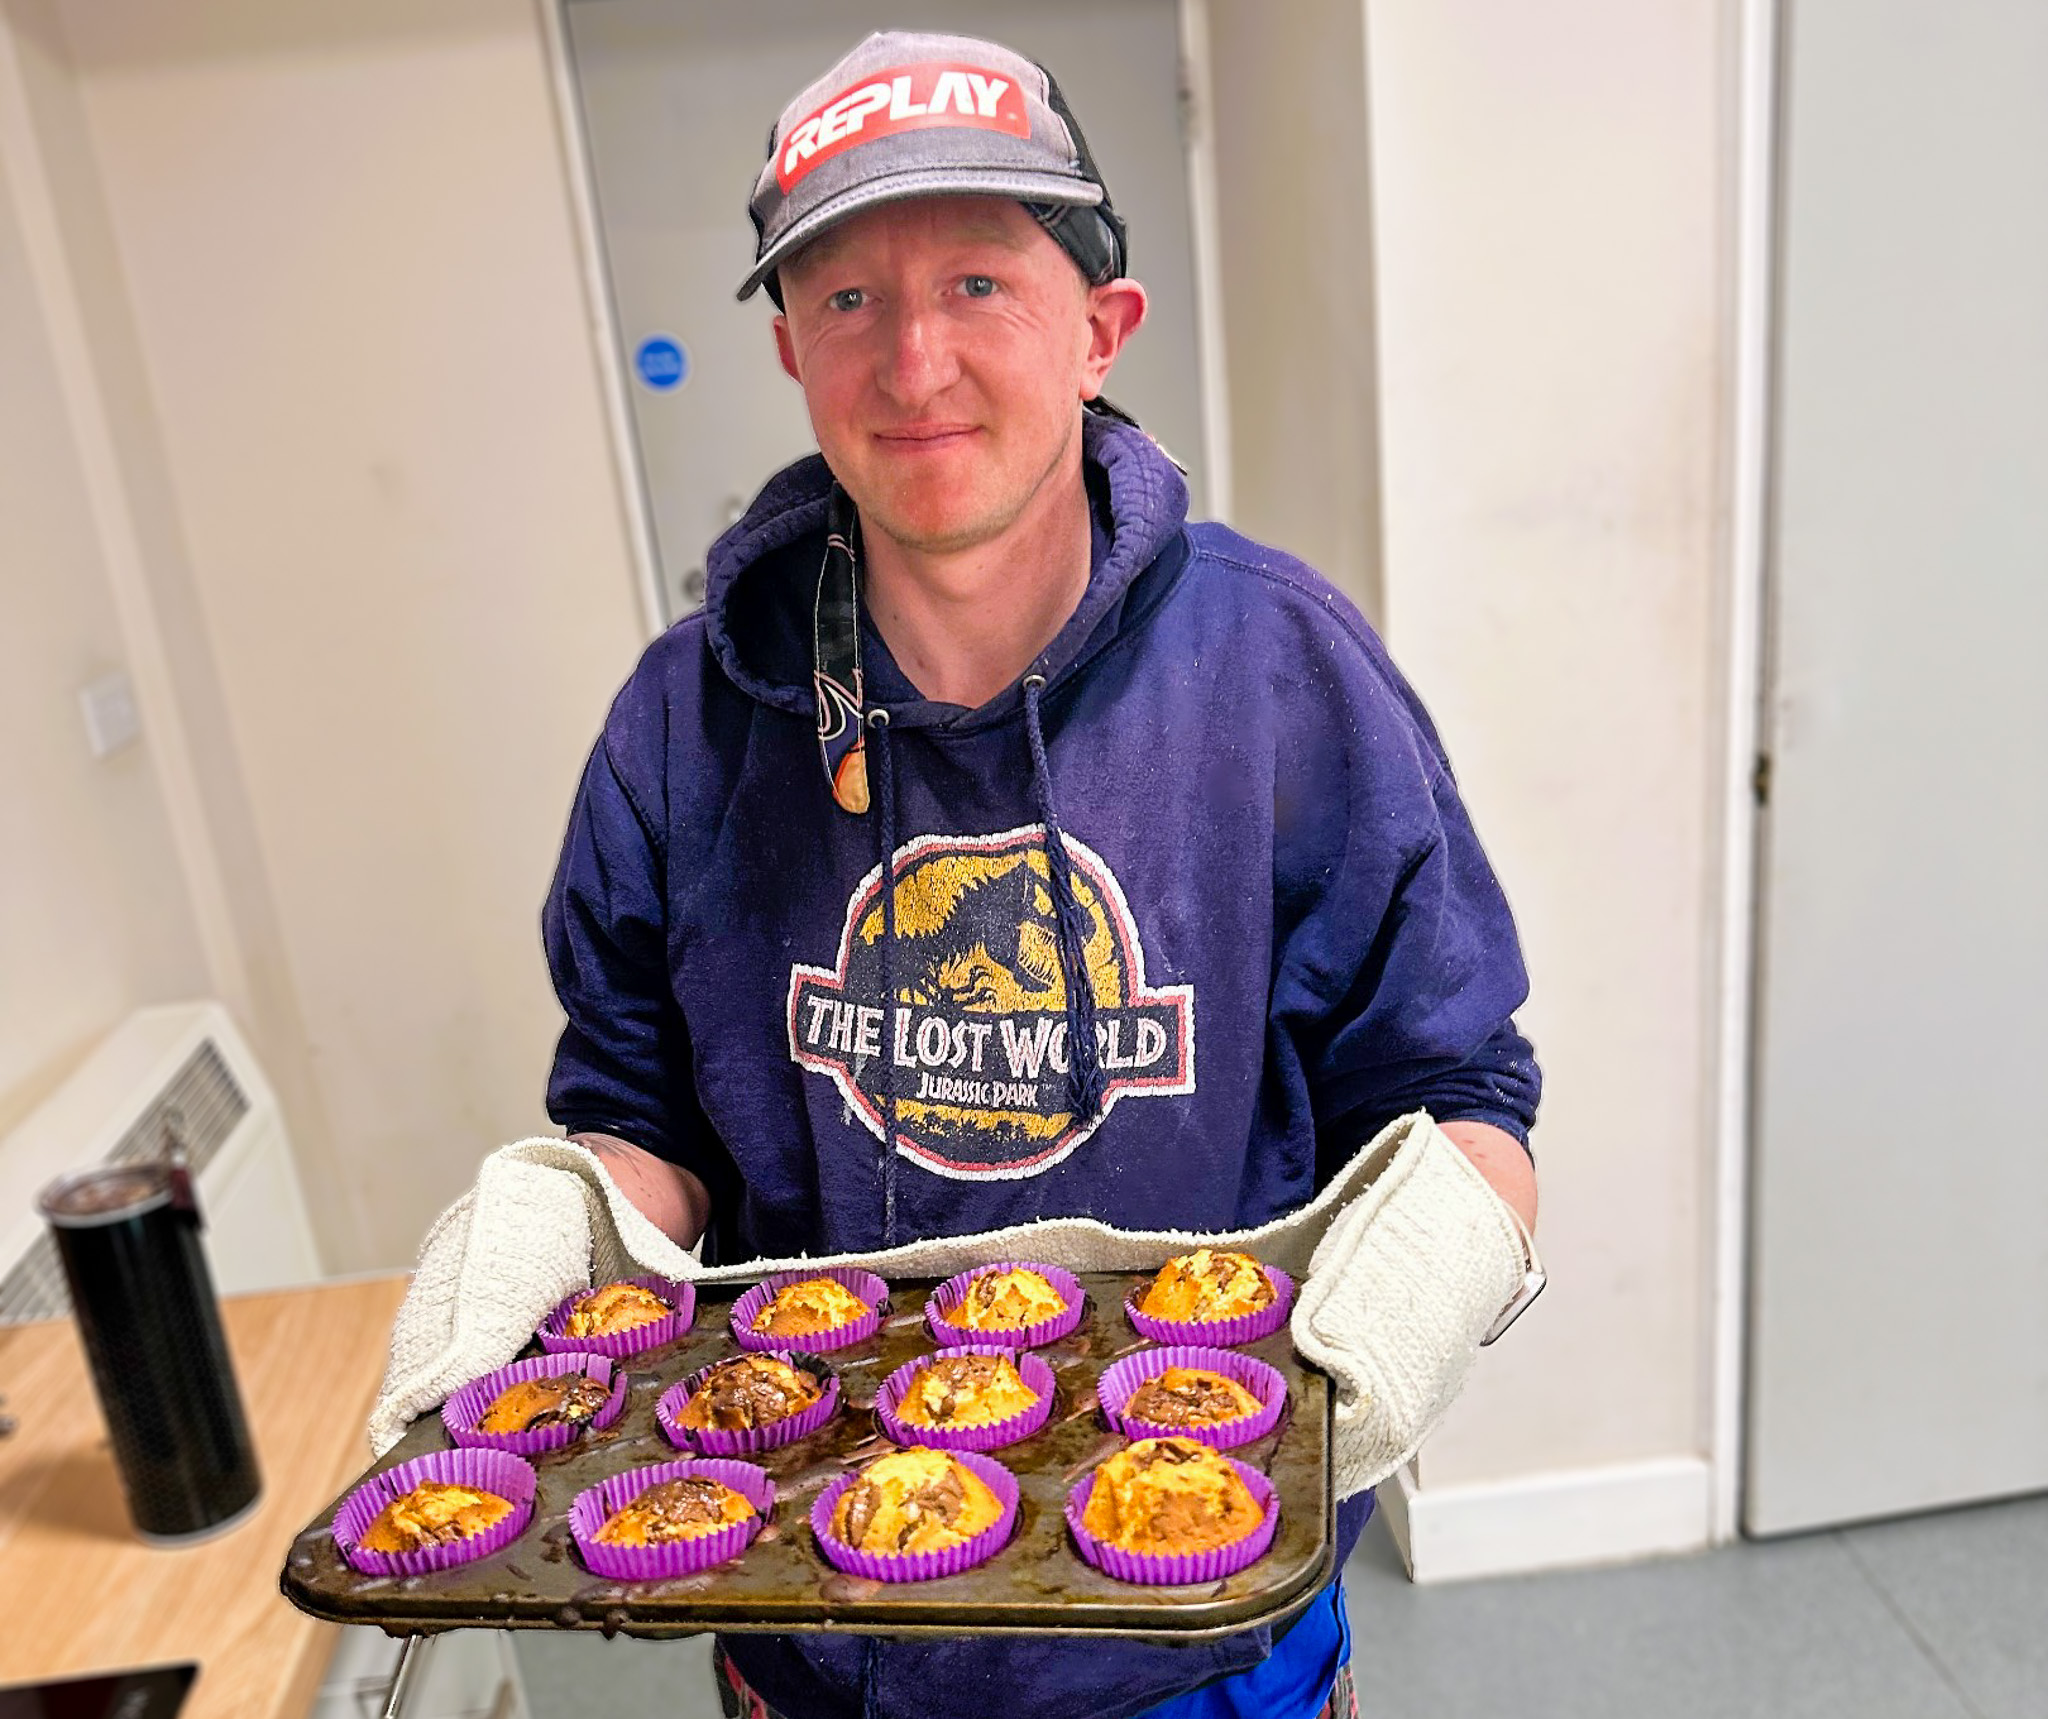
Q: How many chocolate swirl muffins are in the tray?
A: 12